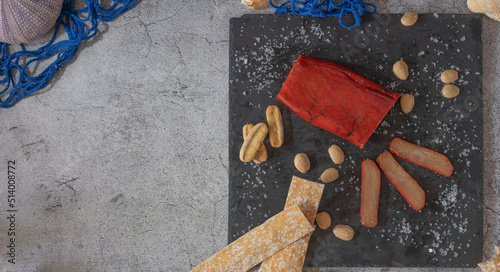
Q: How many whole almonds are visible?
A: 10